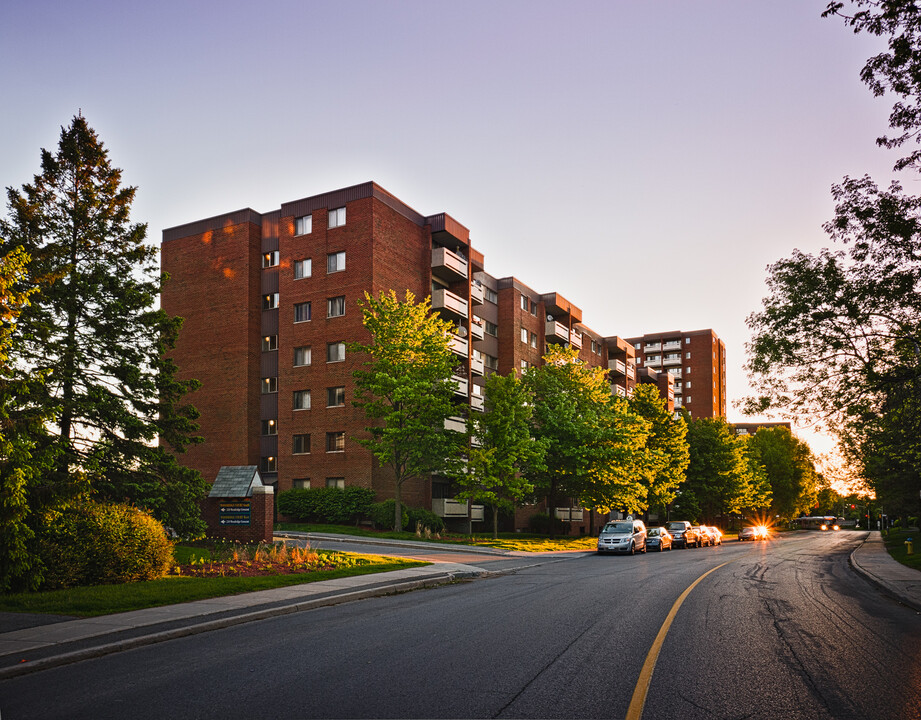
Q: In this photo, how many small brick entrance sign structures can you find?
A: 1